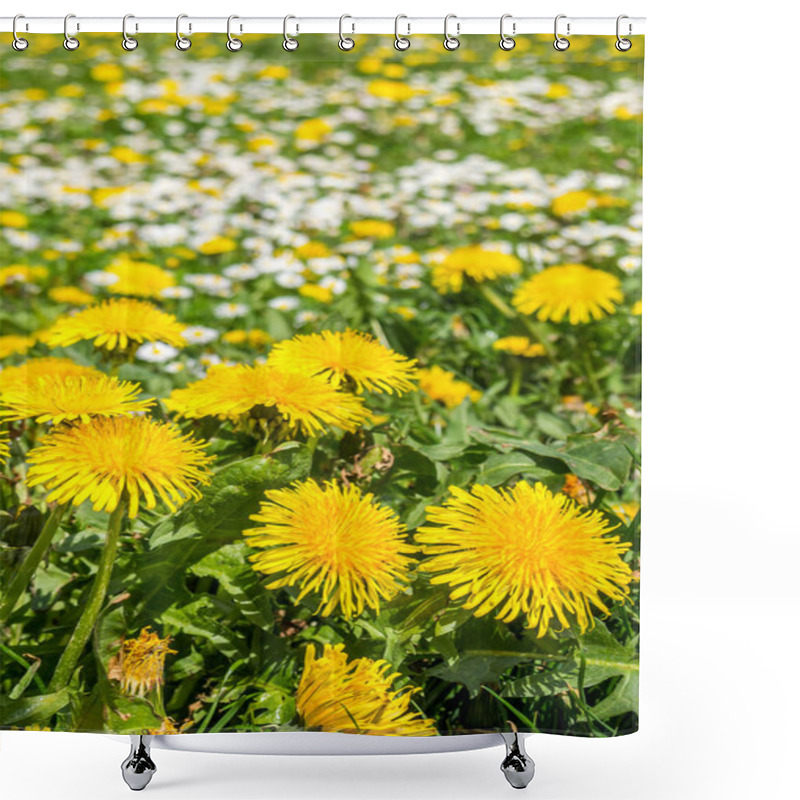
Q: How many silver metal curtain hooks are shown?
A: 12